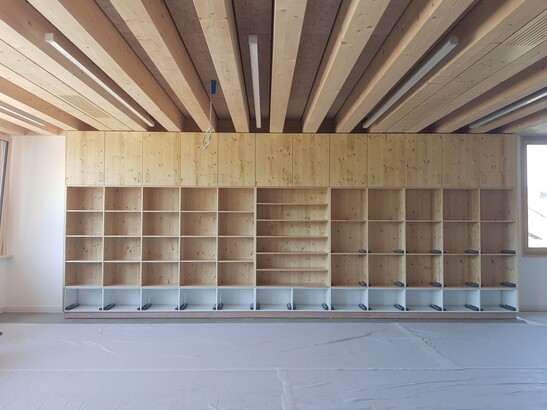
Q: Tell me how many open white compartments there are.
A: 12